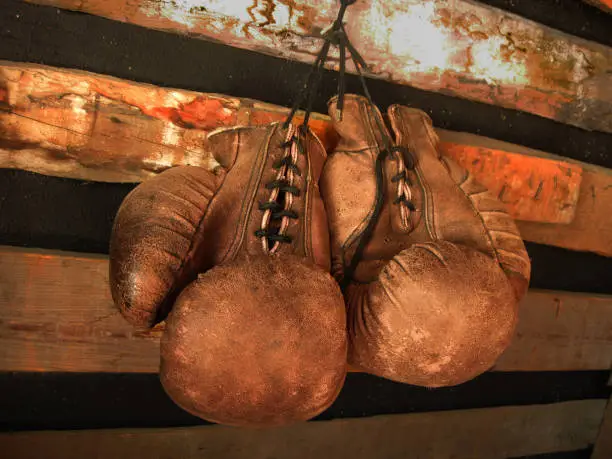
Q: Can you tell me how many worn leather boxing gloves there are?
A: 2